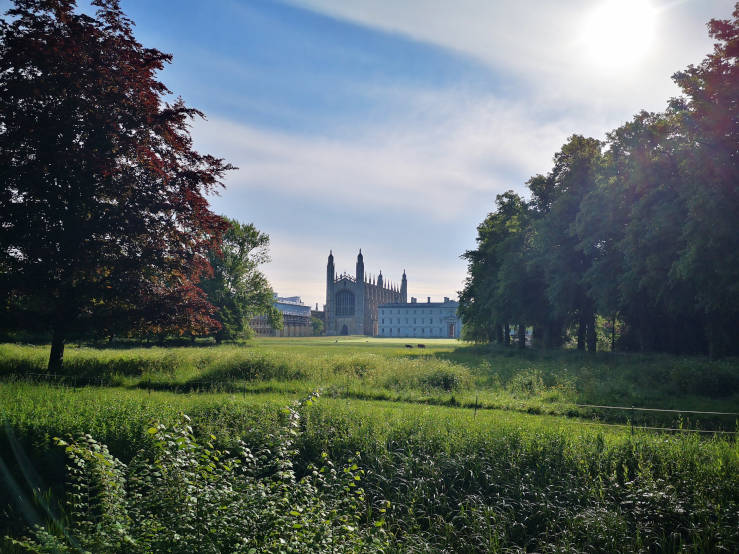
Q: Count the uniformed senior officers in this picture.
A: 0